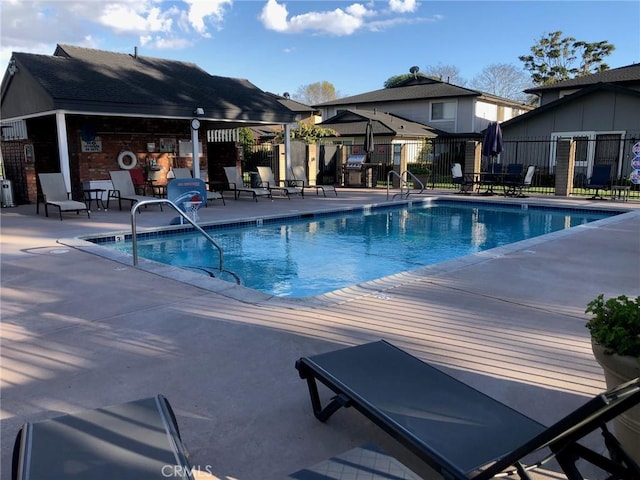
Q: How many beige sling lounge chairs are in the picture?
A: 6